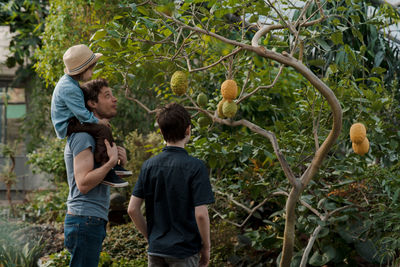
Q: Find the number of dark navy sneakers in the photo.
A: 2